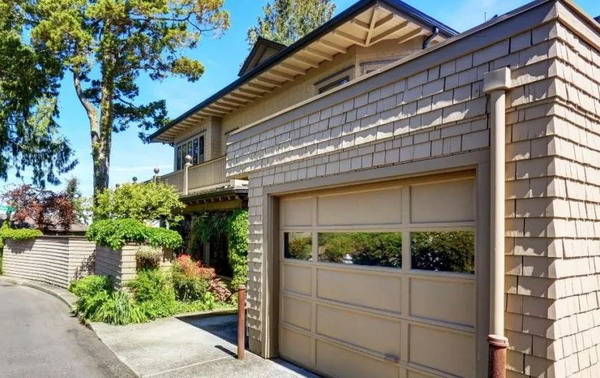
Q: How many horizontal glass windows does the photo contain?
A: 3